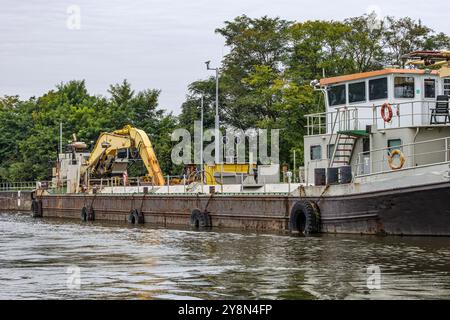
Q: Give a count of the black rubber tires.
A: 5